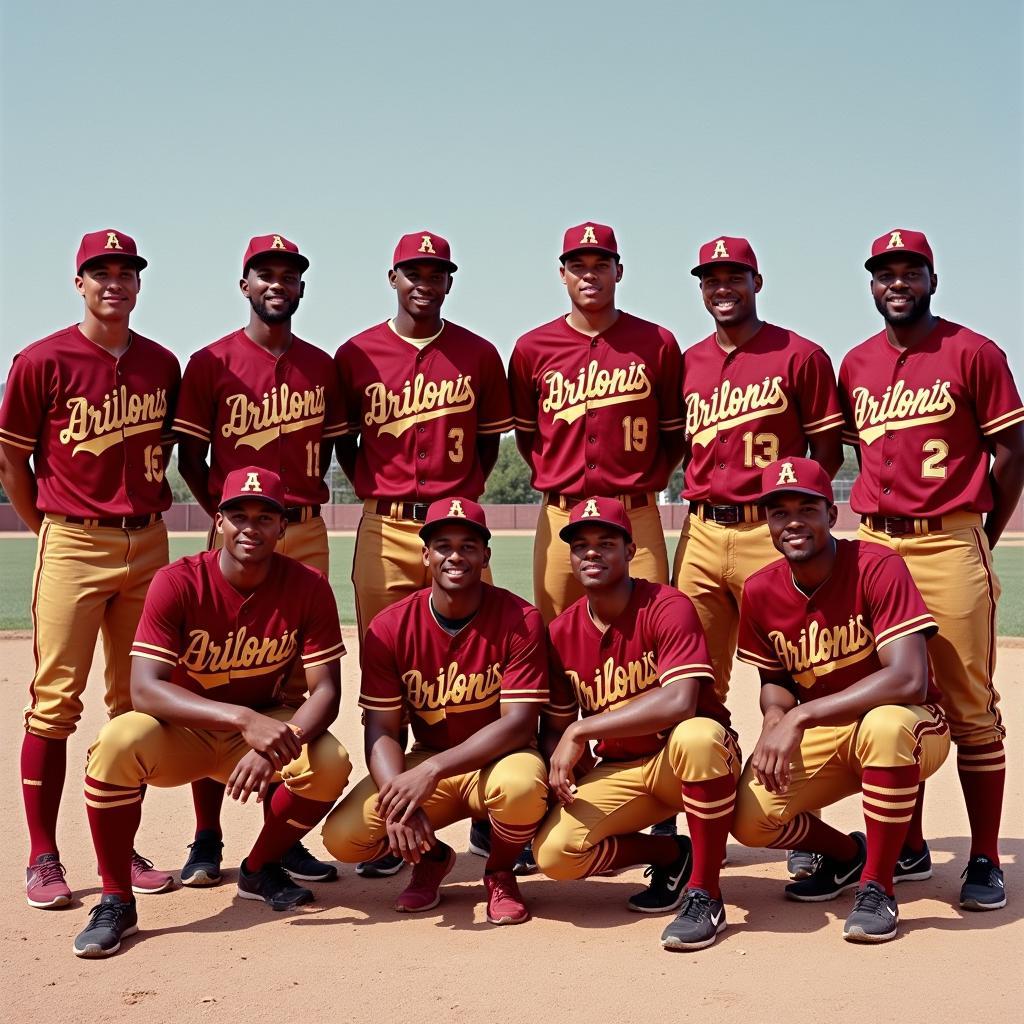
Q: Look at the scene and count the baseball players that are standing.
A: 6